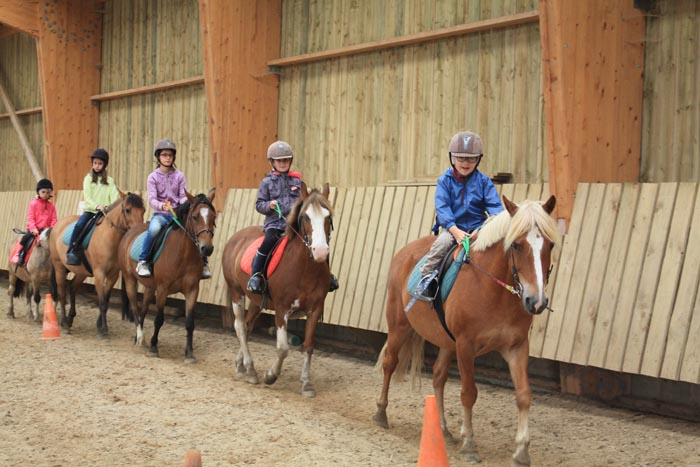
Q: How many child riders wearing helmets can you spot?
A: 5